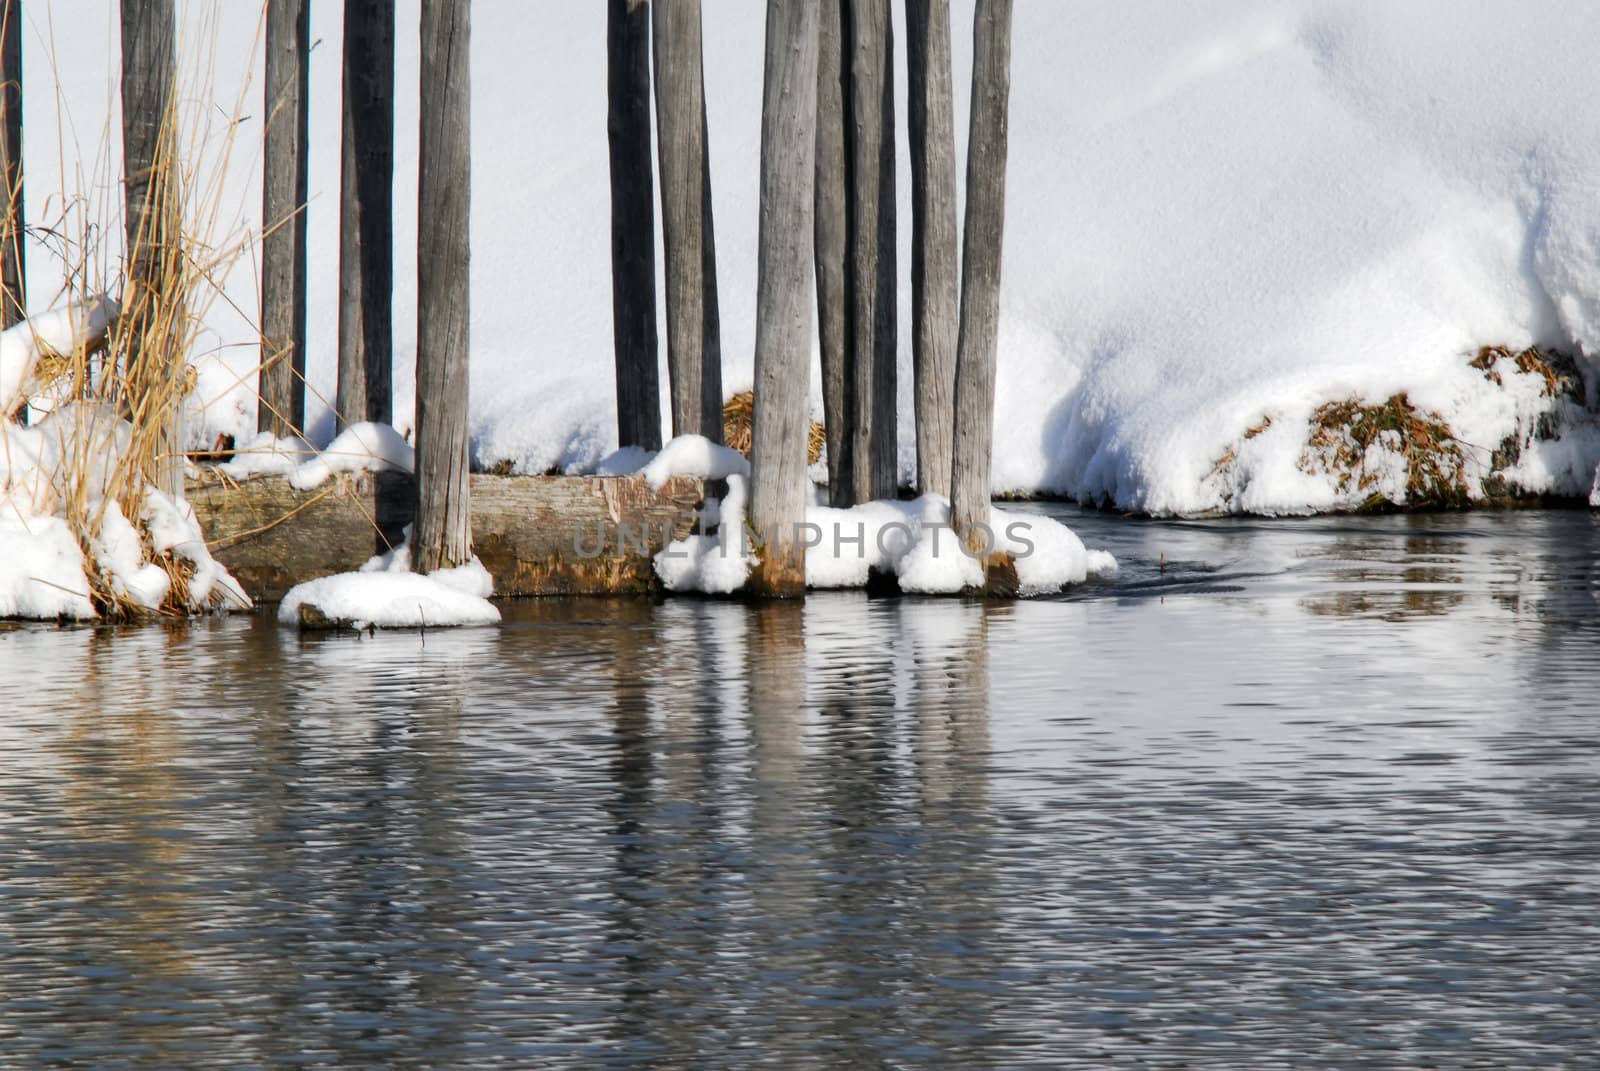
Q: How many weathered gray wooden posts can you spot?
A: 12